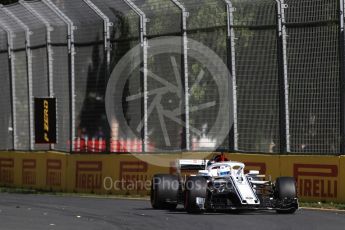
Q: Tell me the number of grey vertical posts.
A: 10